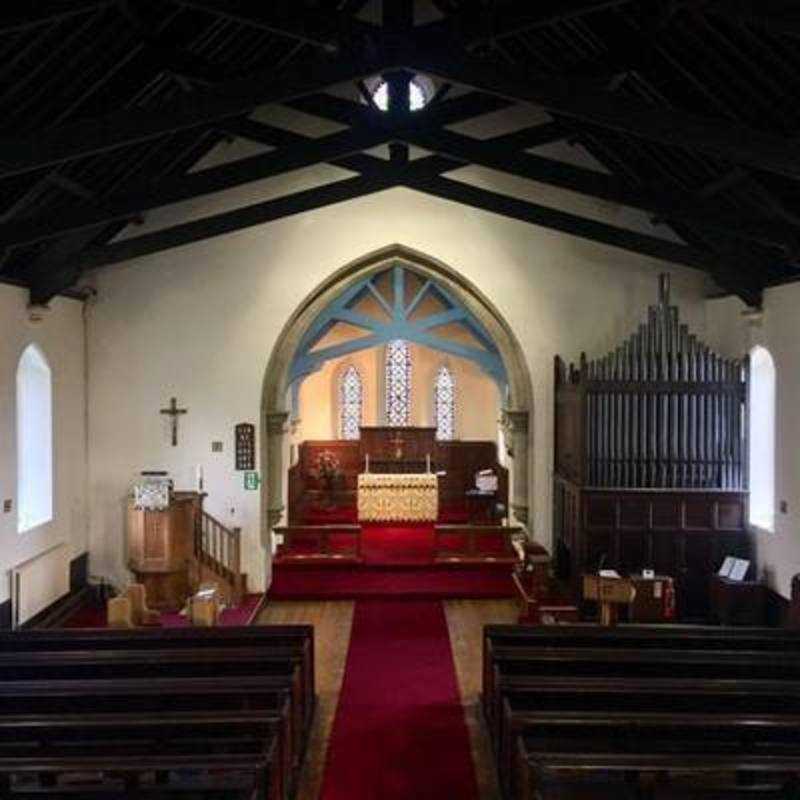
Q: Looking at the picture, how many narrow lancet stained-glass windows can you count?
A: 3